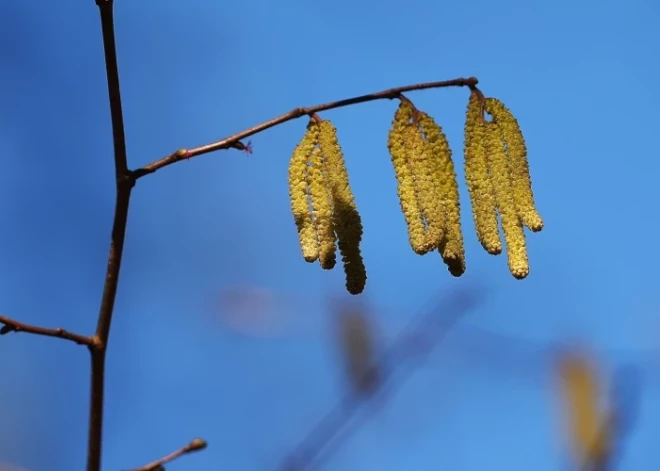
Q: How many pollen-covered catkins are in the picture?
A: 9